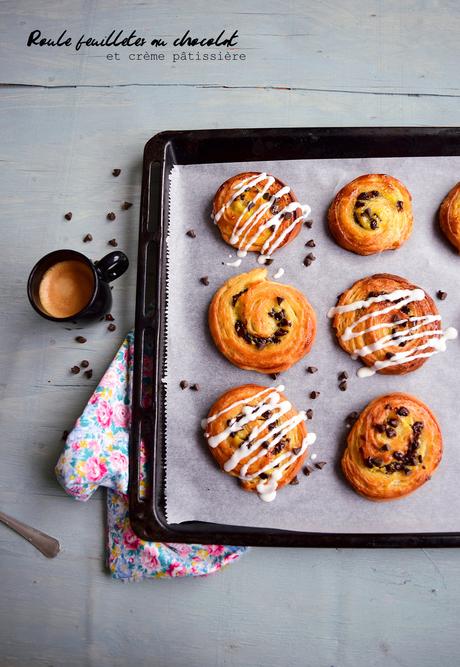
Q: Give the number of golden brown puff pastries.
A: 7